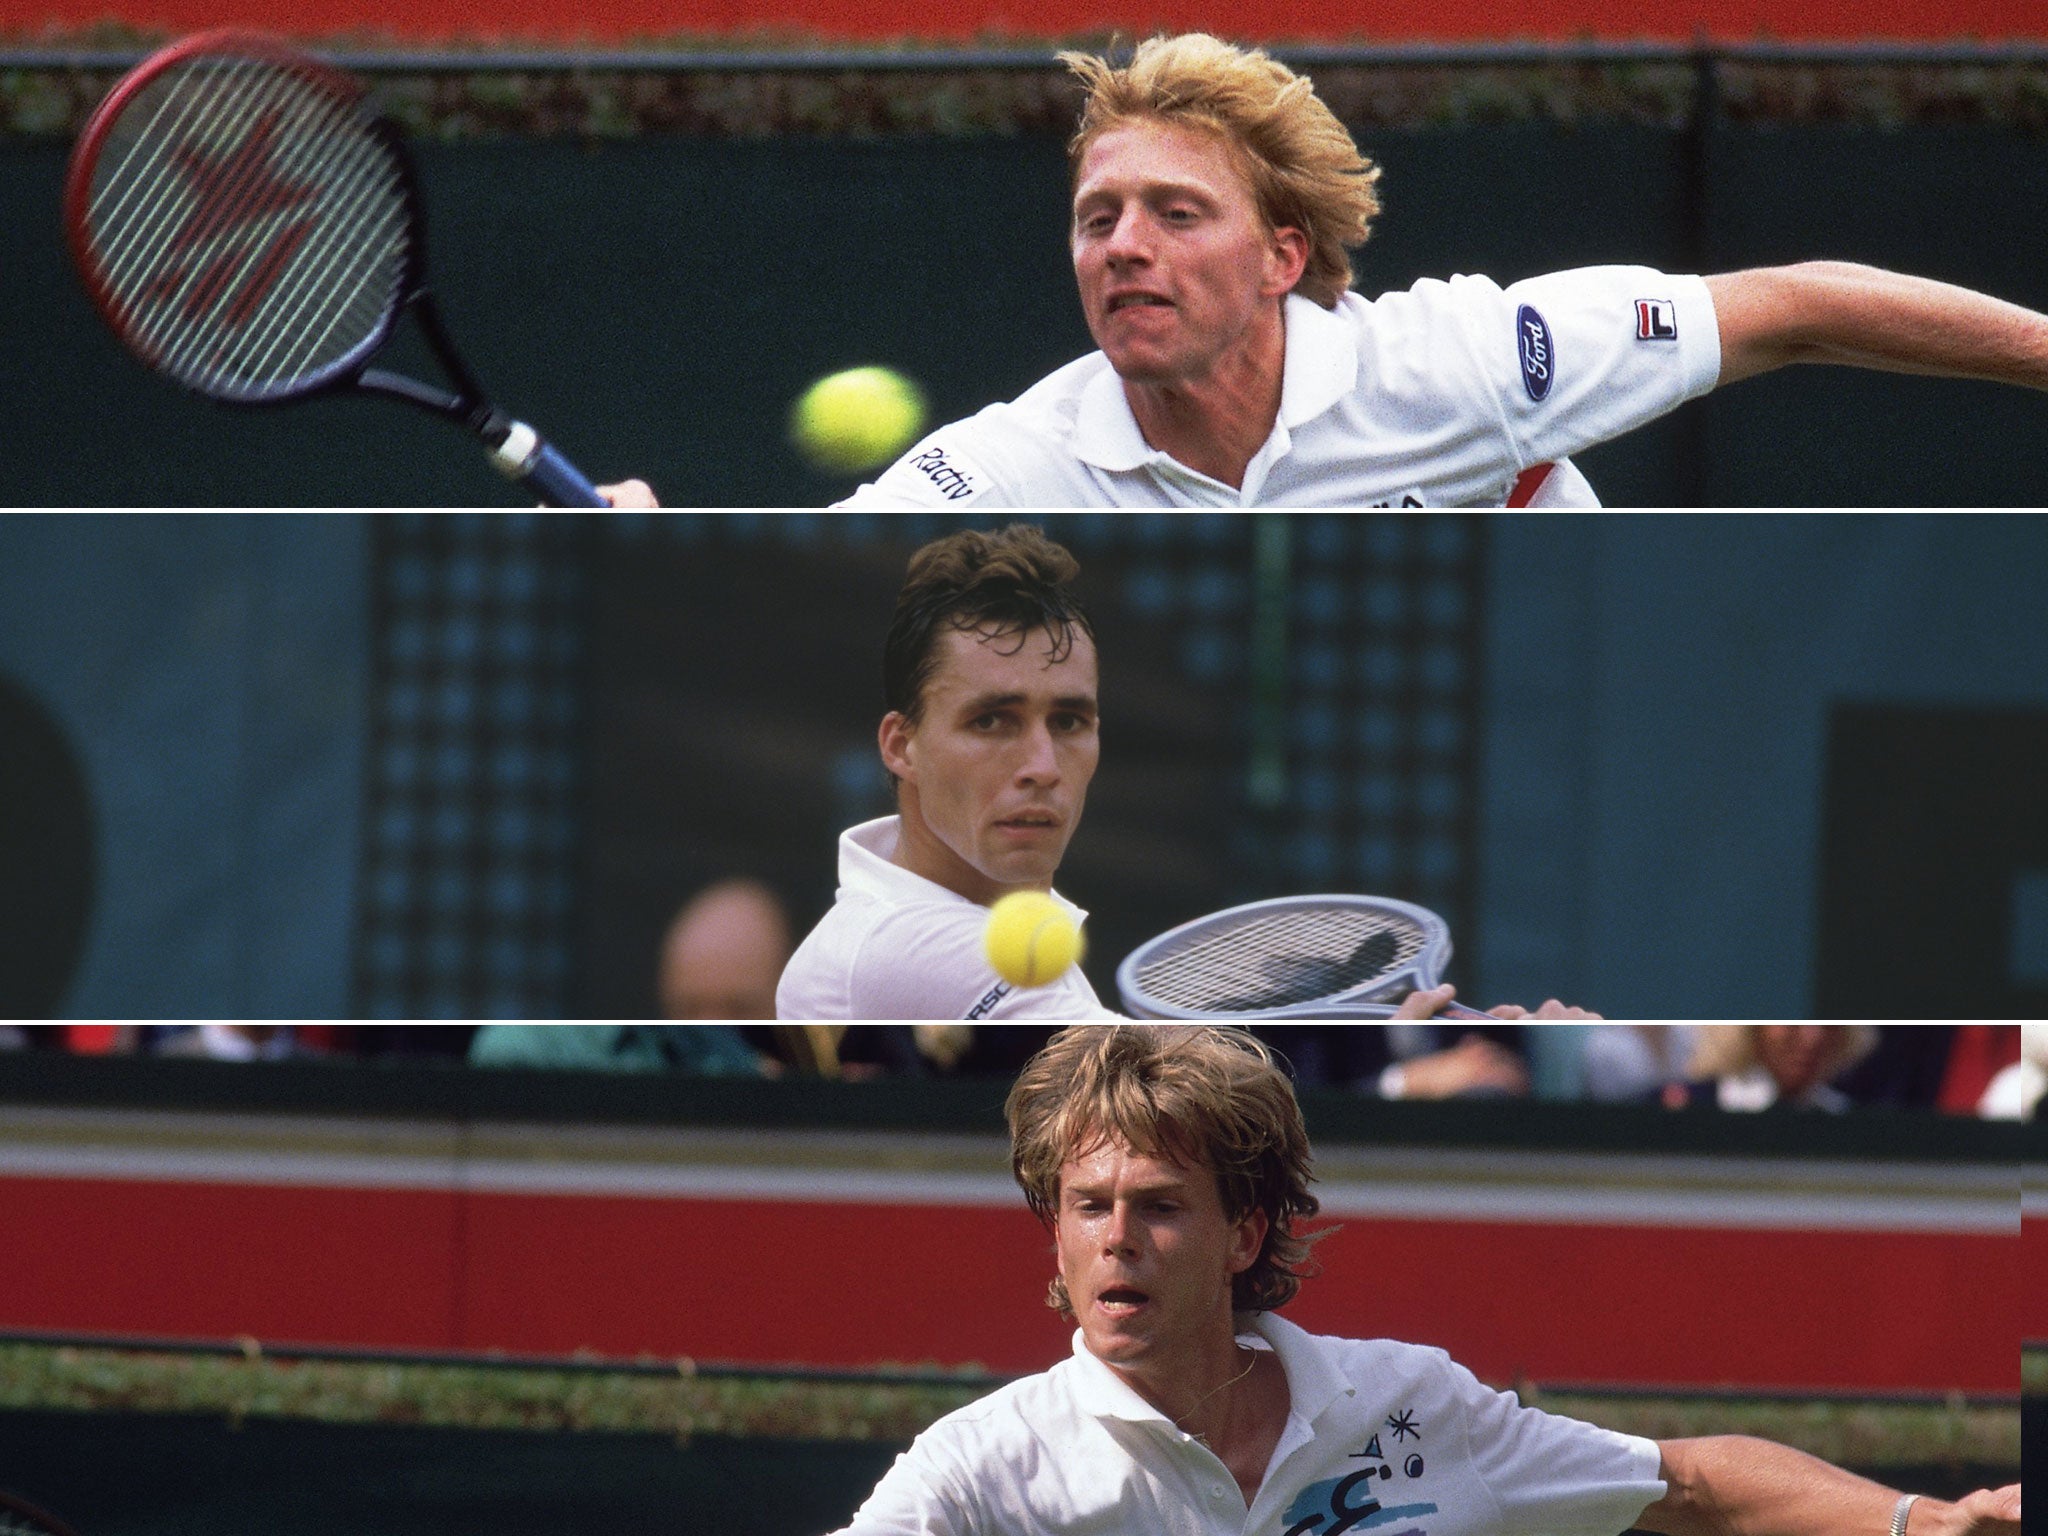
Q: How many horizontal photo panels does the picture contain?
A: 3